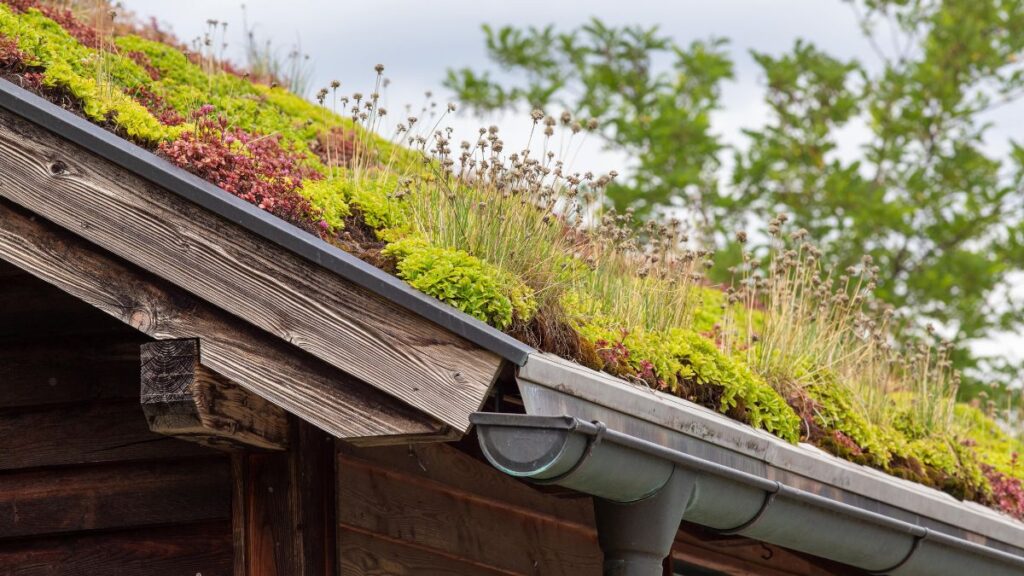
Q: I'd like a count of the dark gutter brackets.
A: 3